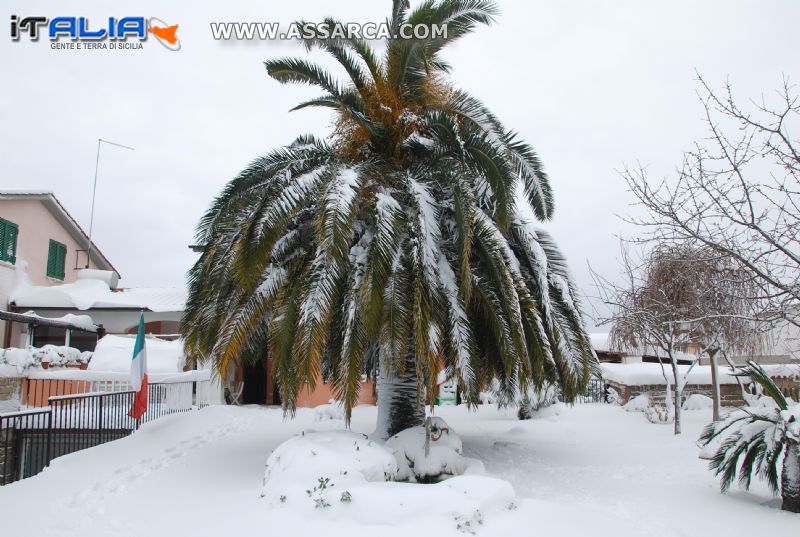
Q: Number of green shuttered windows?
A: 2